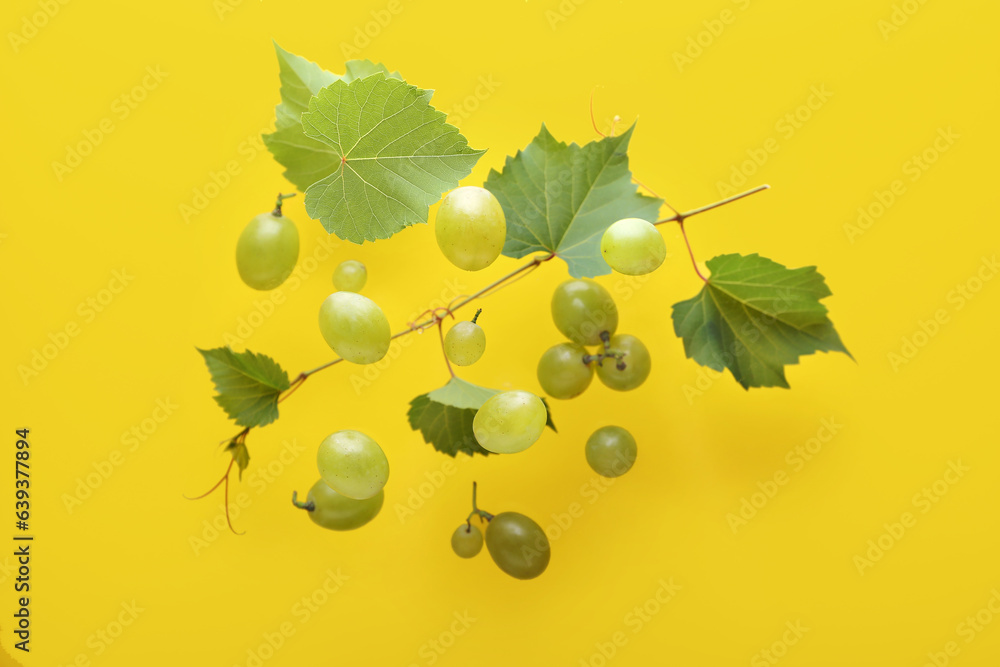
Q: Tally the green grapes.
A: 15